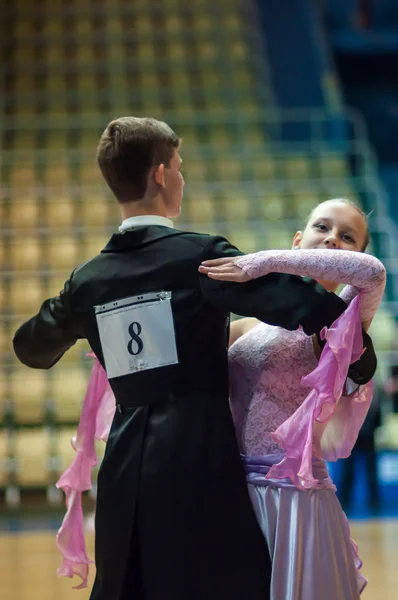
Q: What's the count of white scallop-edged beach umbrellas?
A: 0